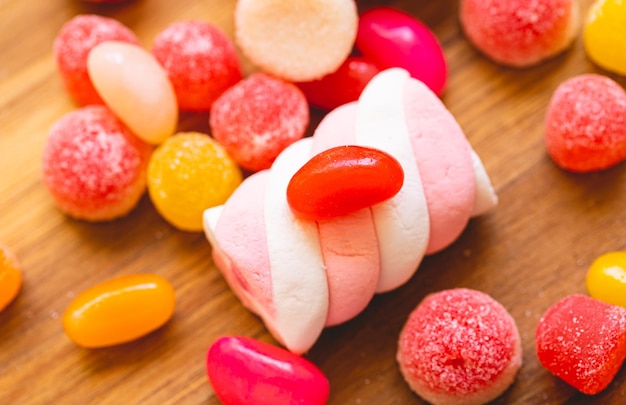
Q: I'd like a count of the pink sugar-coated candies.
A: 8